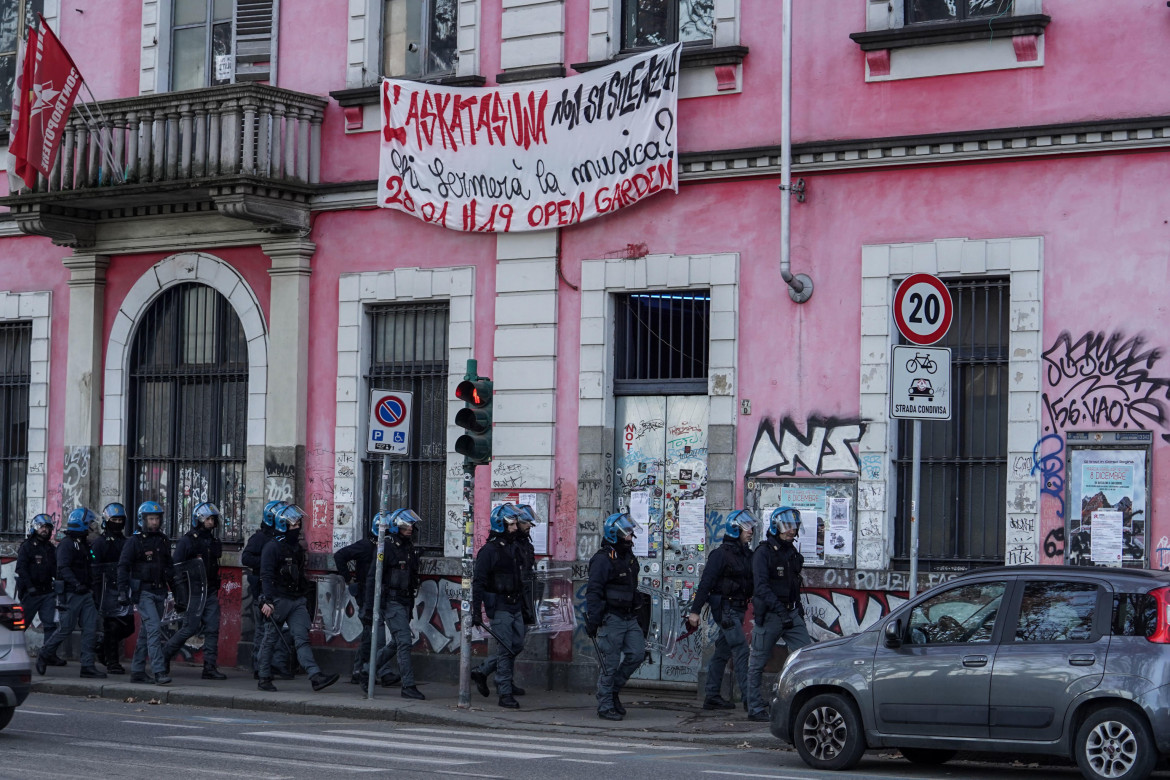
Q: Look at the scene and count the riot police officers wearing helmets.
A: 14